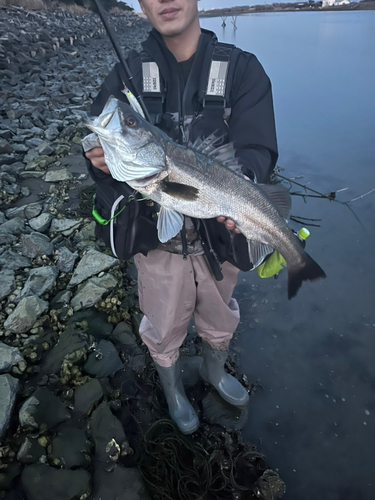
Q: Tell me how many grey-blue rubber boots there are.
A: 2